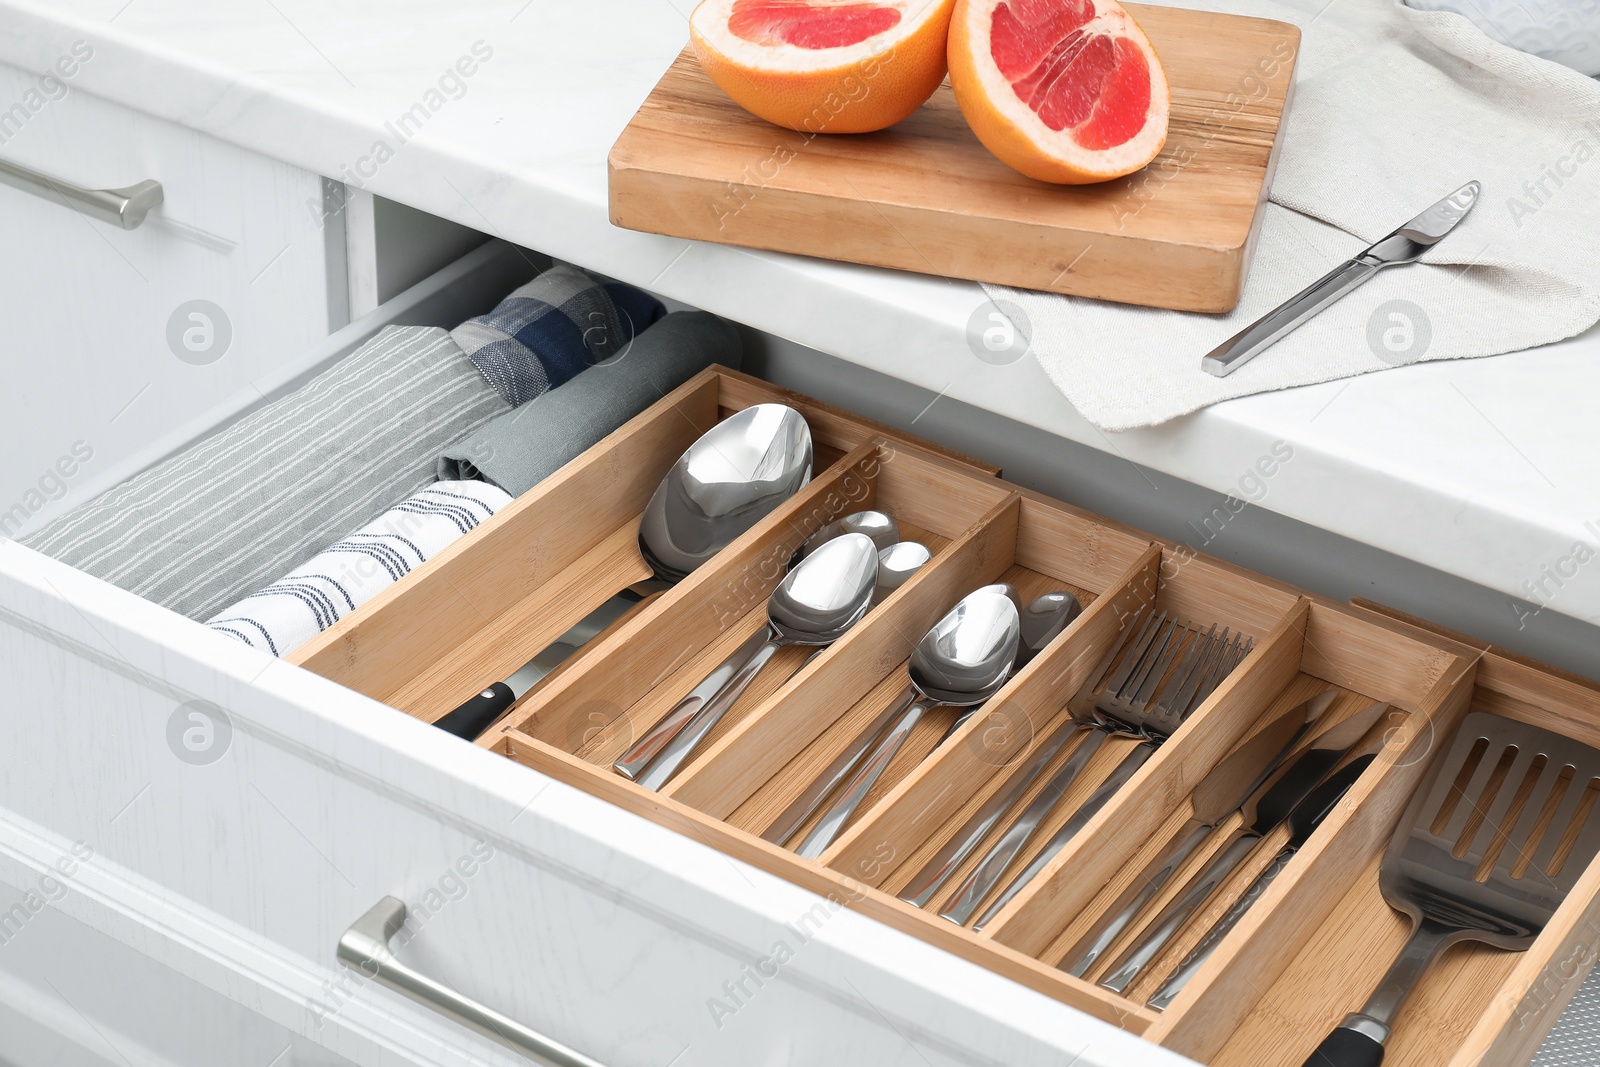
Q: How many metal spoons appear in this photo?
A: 7